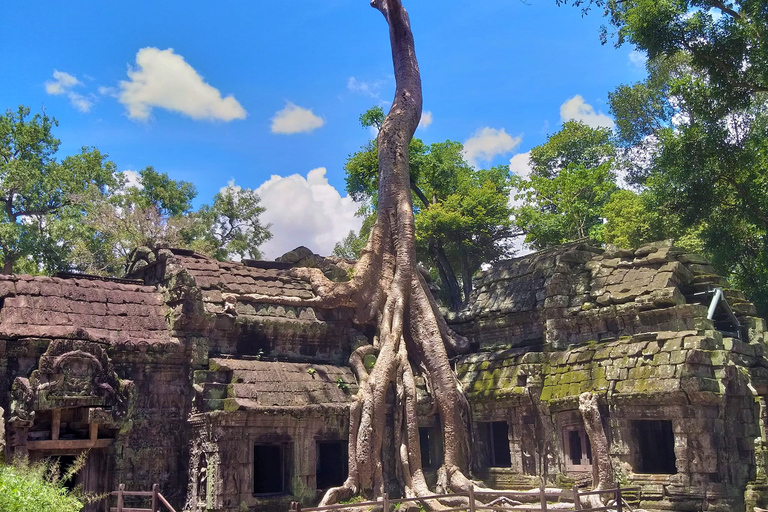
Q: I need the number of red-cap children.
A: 0